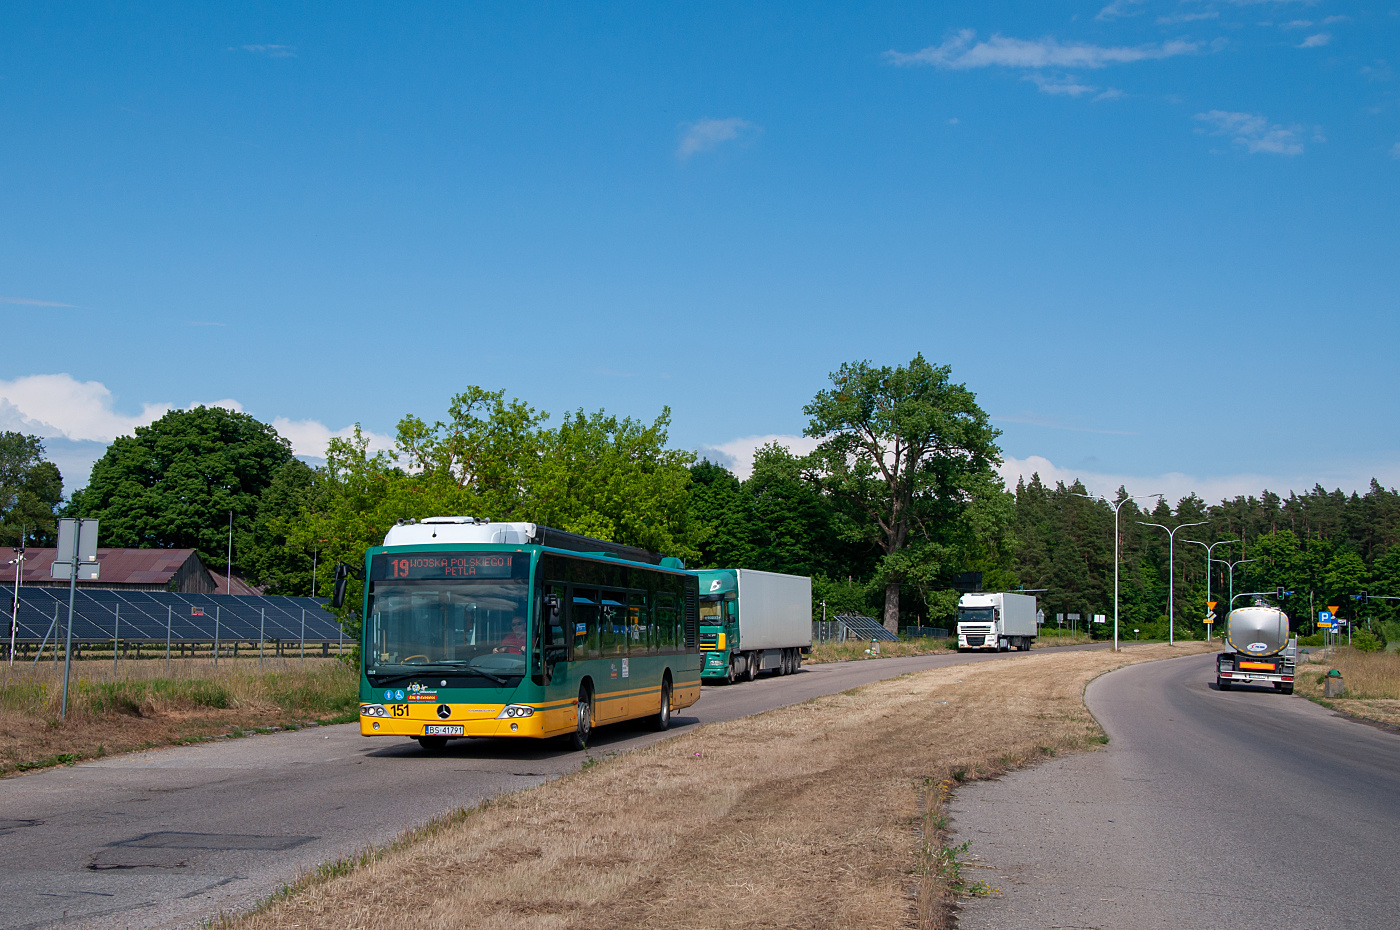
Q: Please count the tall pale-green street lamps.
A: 4